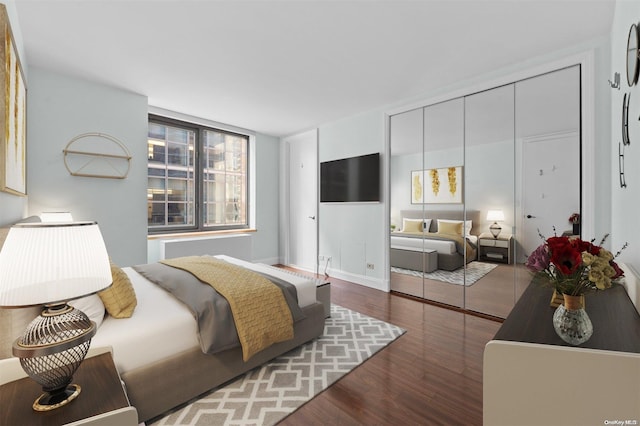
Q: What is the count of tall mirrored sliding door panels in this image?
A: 4